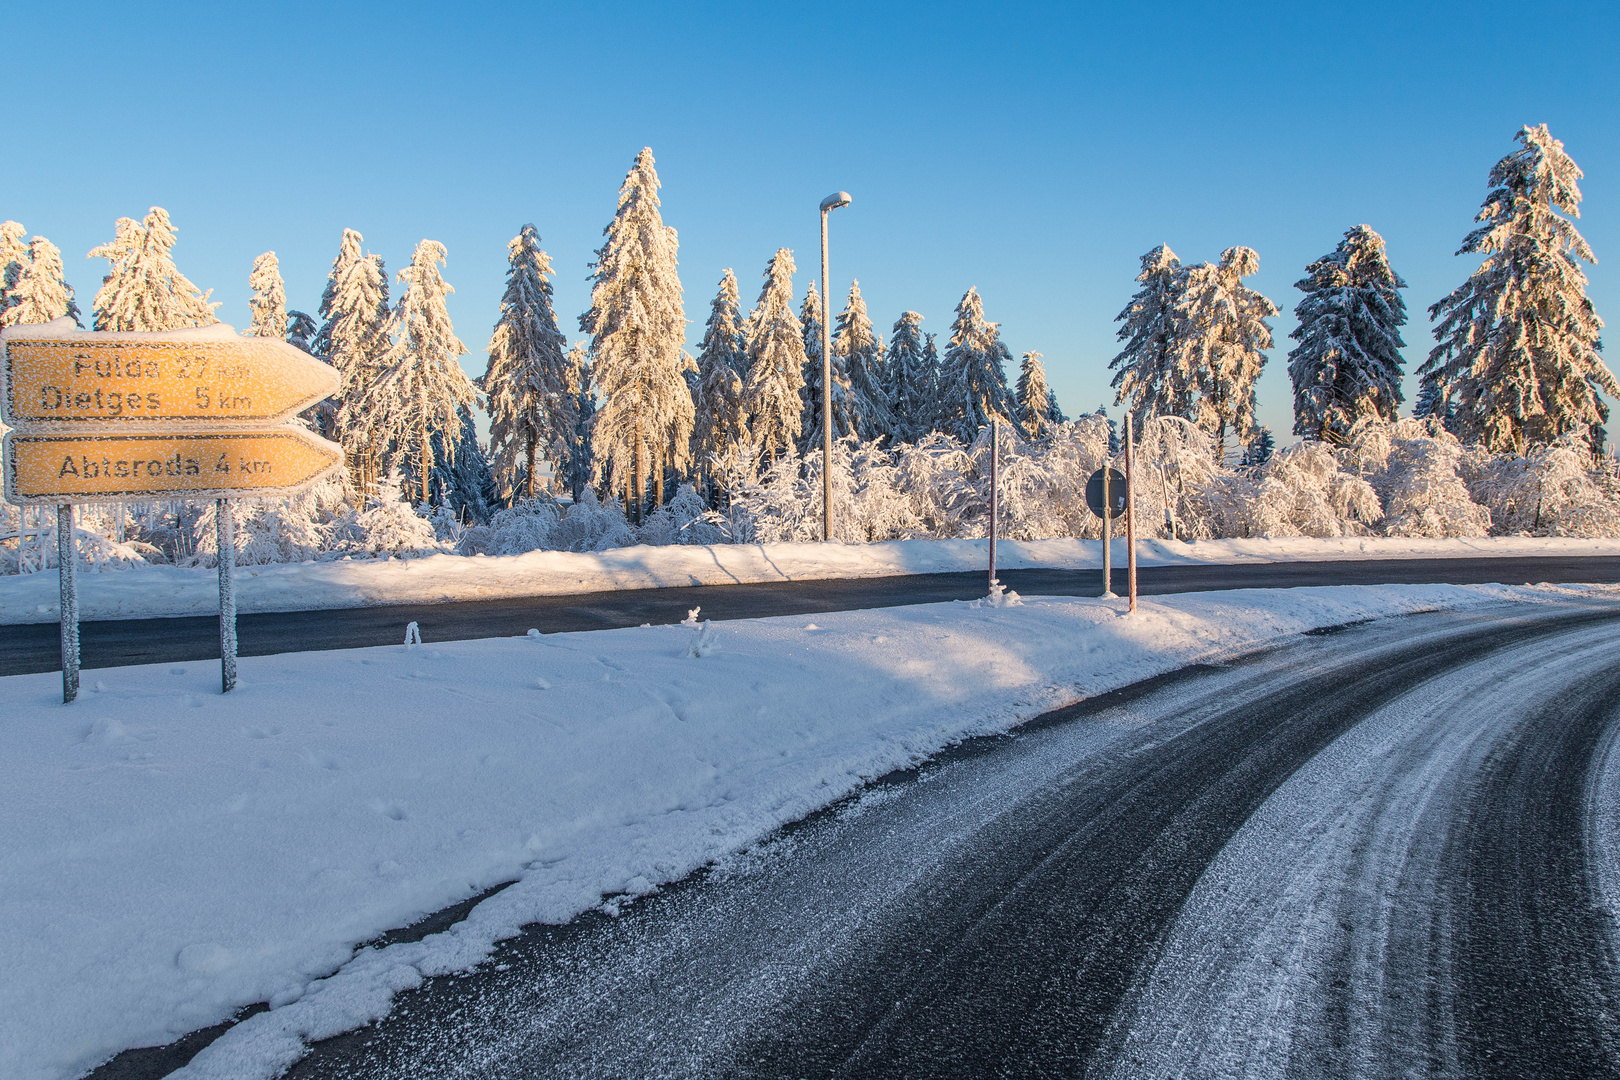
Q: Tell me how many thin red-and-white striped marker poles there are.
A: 2